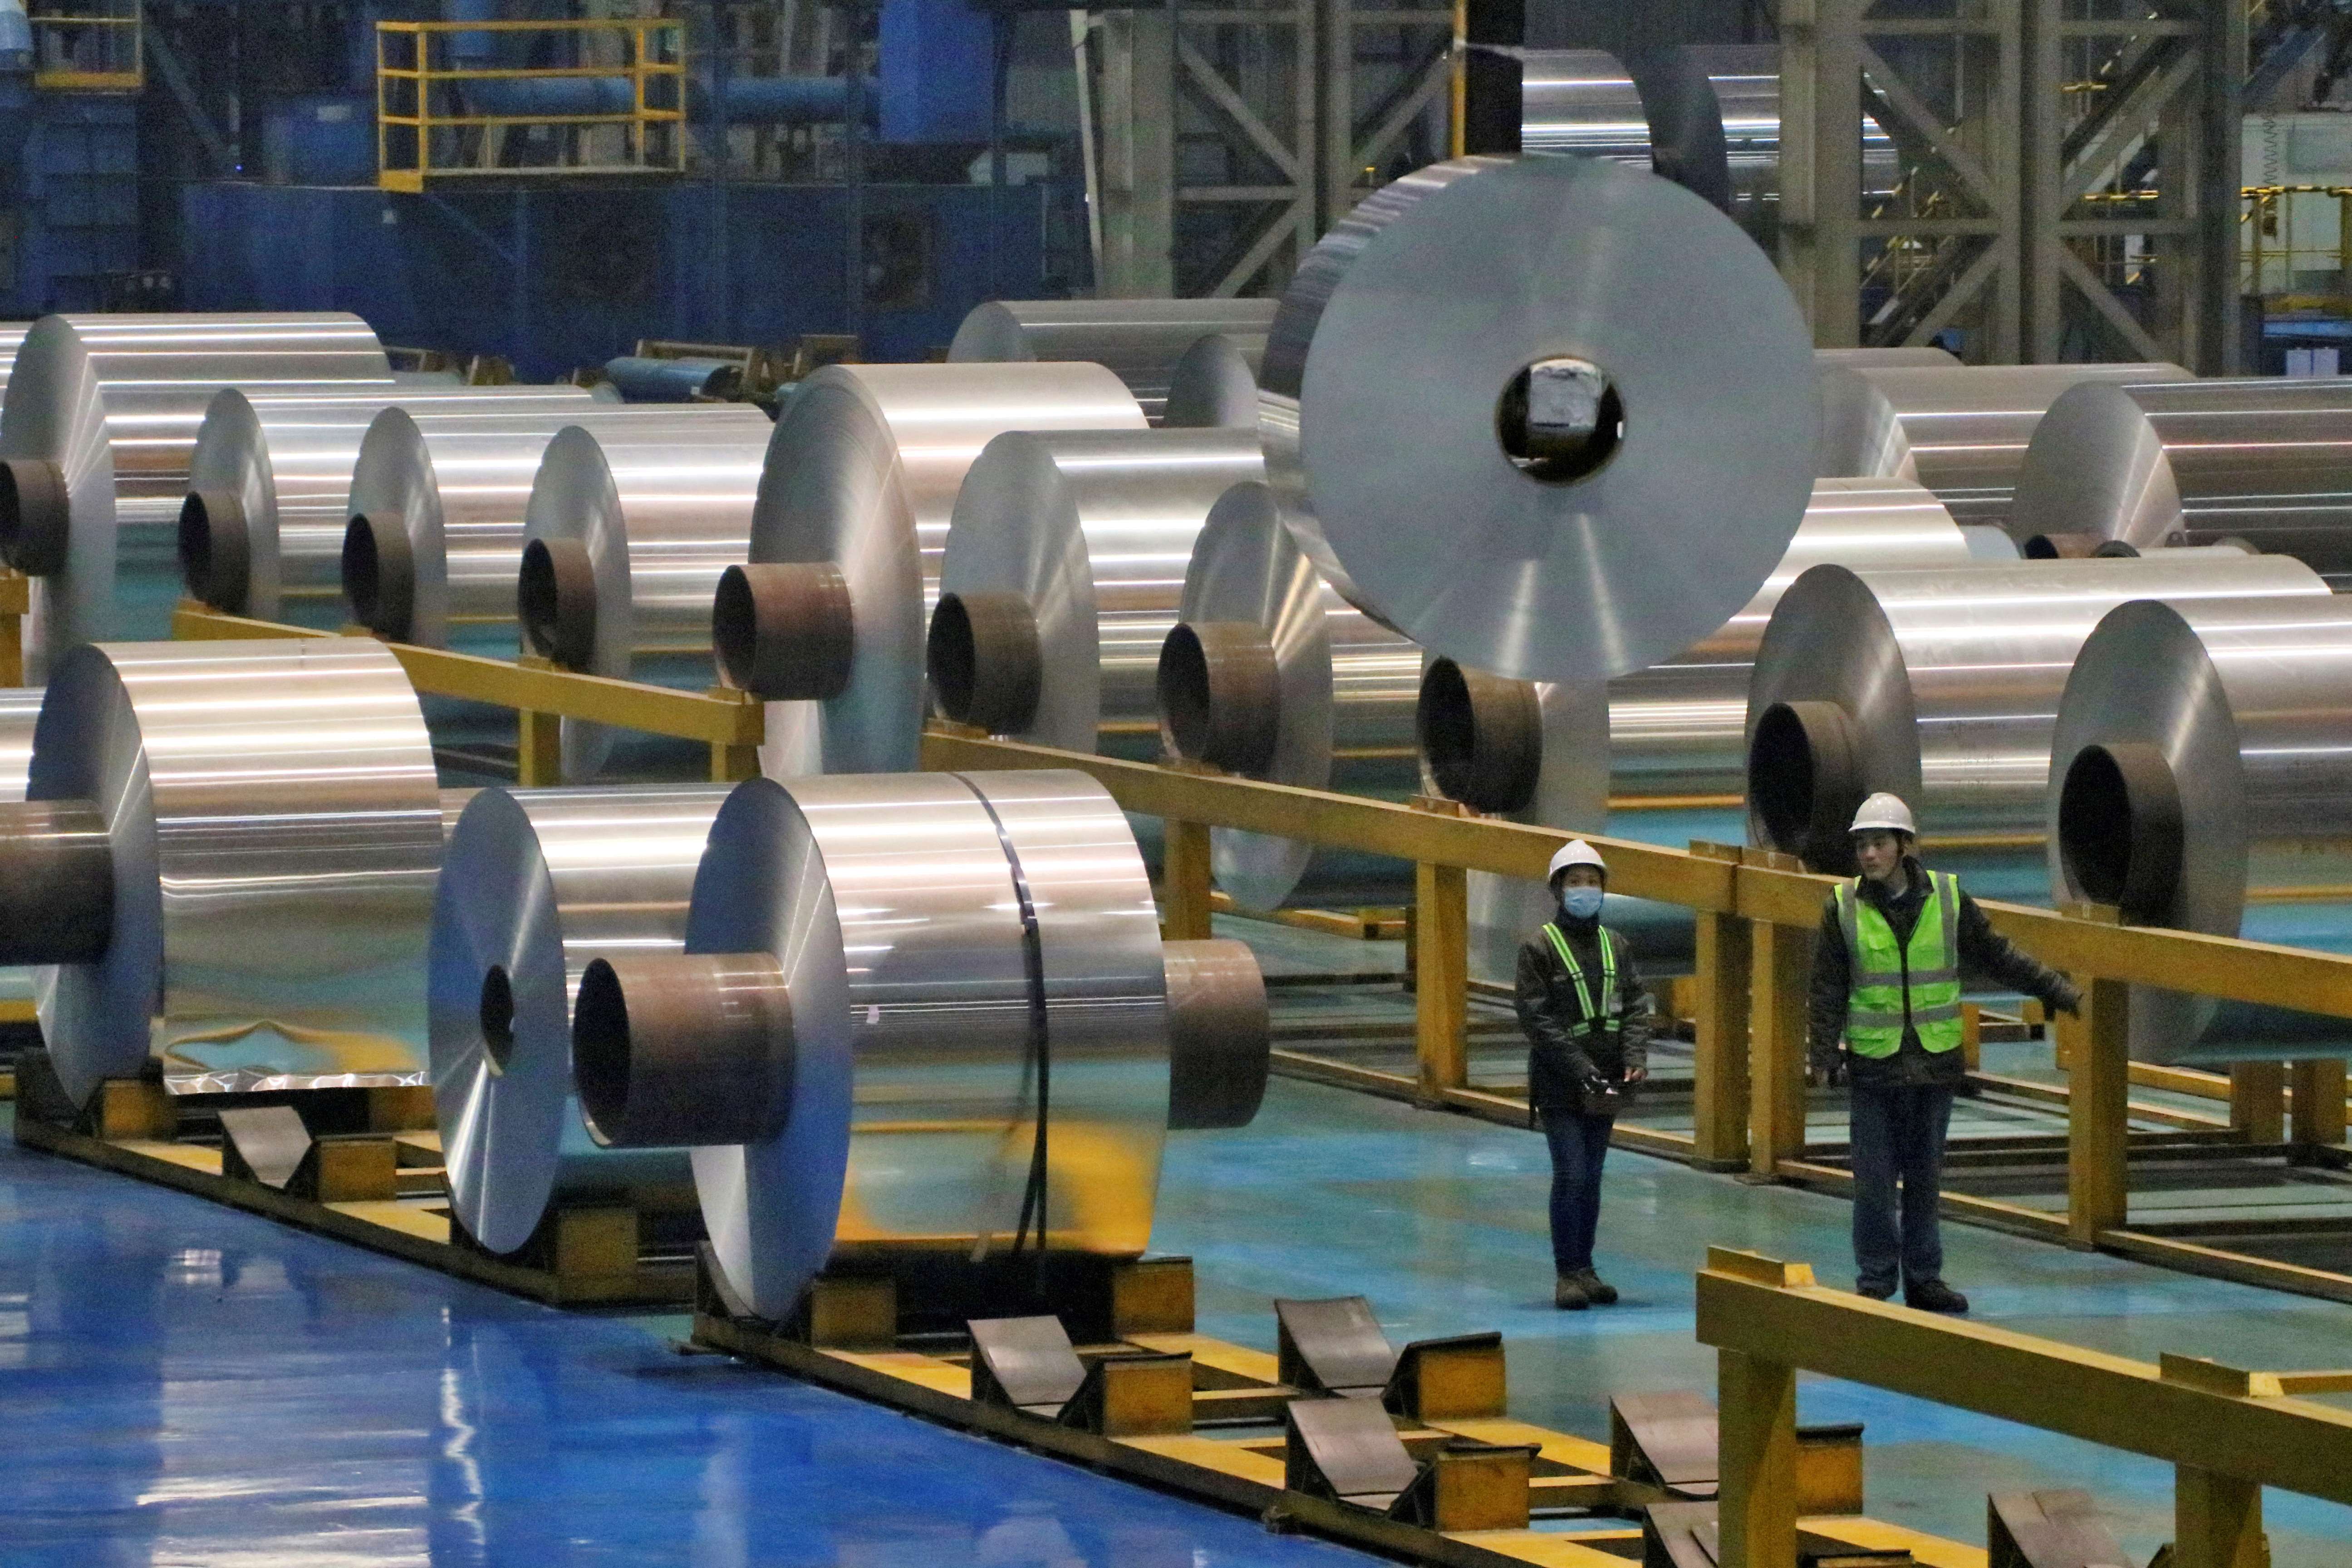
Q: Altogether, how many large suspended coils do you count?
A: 1